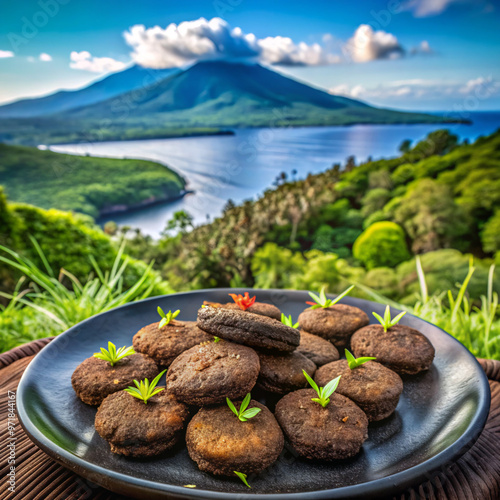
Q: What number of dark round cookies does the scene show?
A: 13